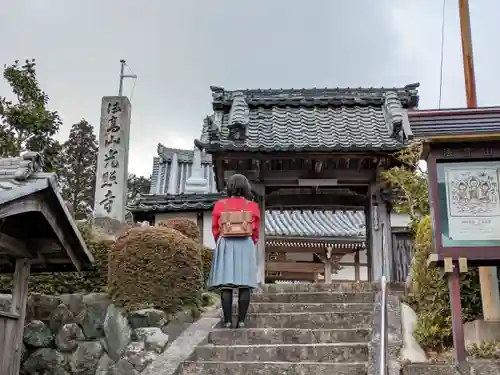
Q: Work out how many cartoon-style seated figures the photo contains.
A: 3